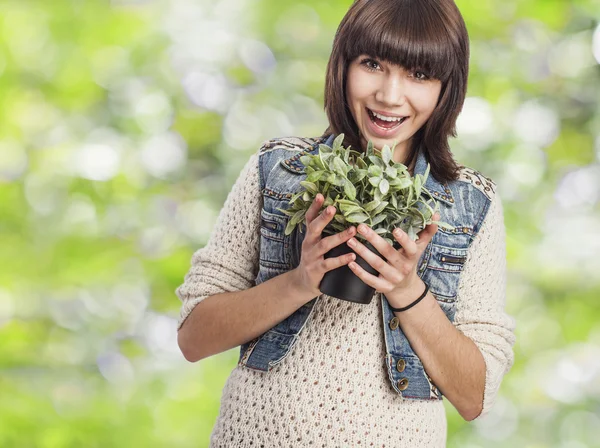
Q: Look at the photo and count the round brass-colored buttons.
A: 3